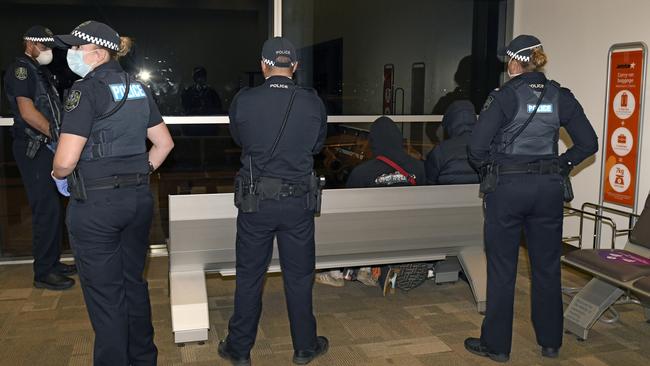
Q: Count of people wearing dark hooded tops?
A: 2